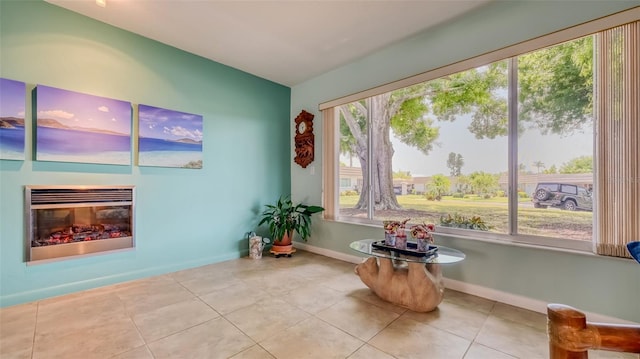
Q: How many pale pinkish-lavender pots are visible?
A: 3